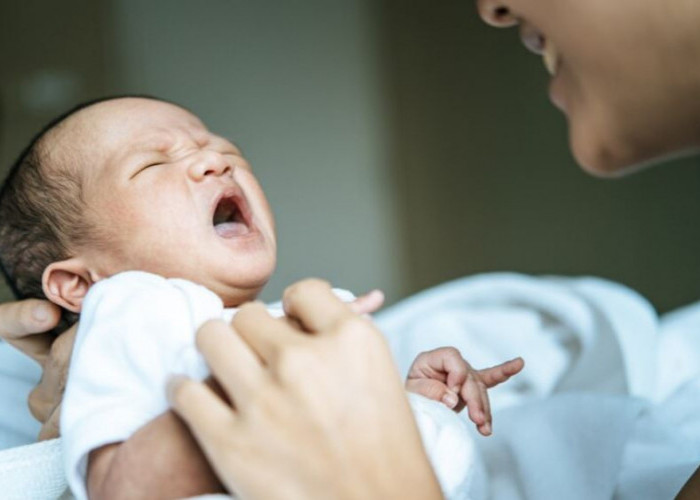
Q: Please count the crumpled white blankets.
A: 1